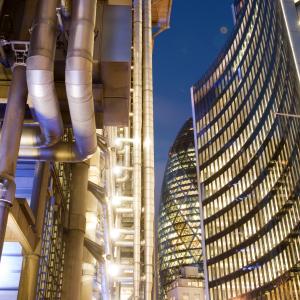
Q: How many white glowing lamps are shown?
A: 5